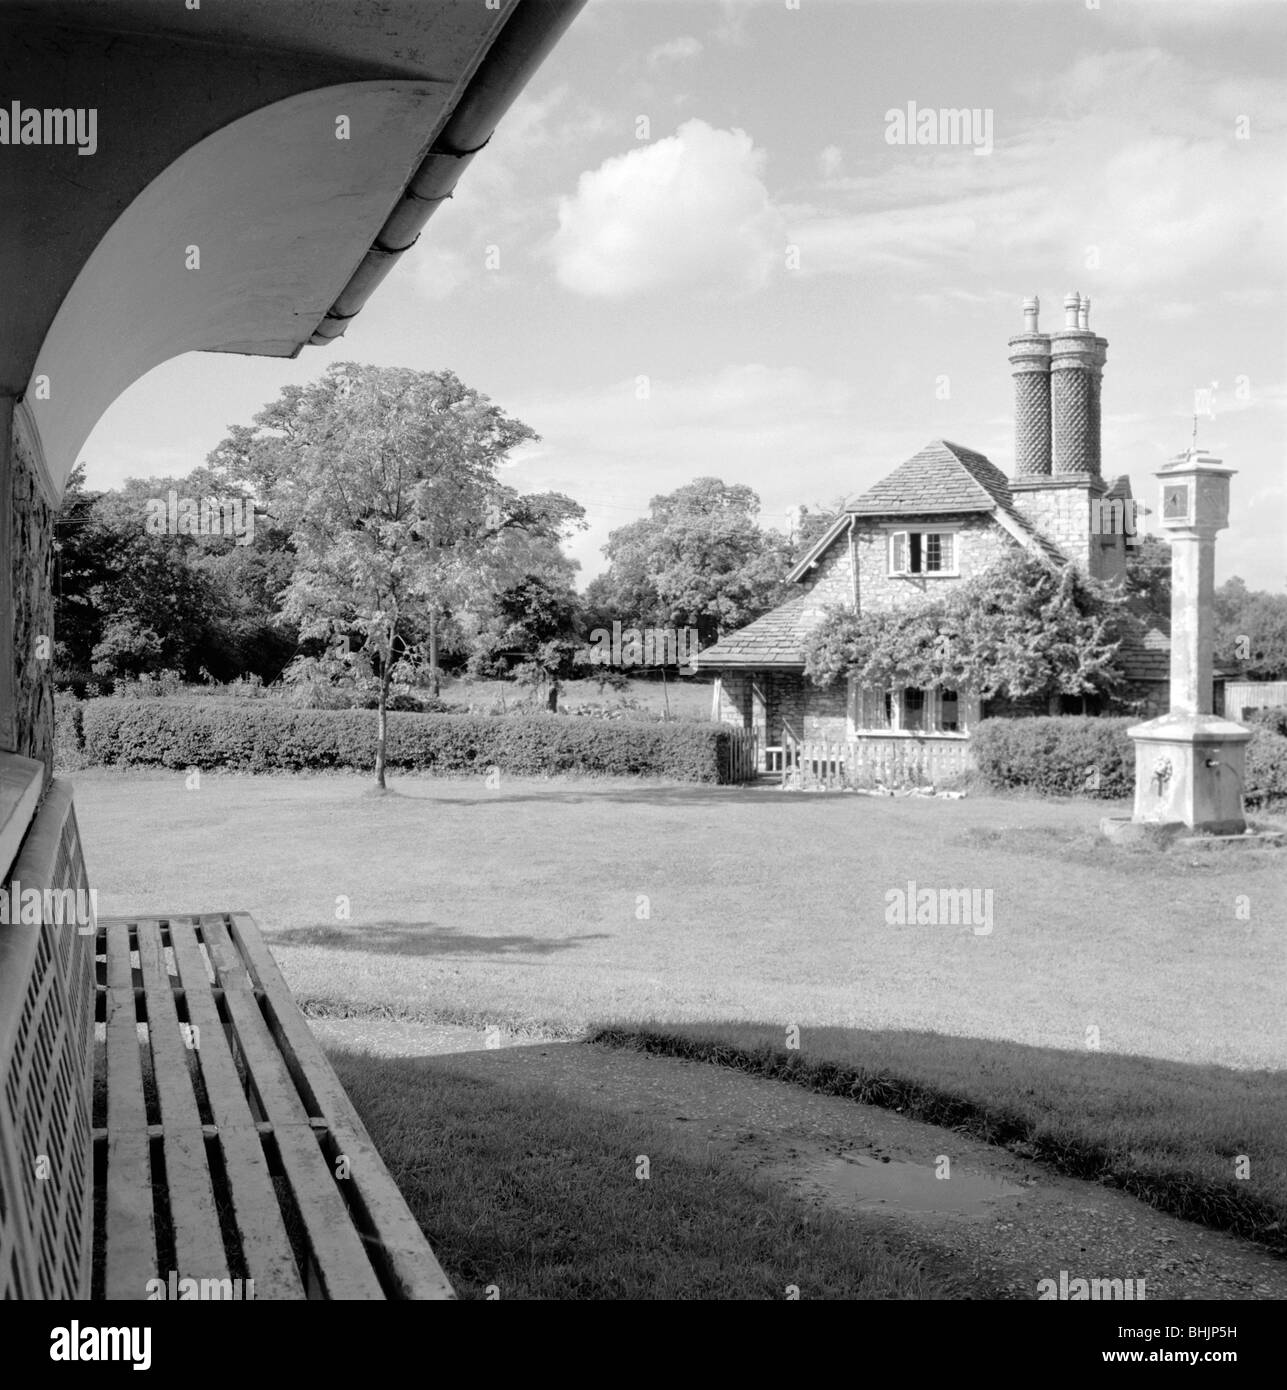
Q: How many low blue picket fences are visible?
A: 0